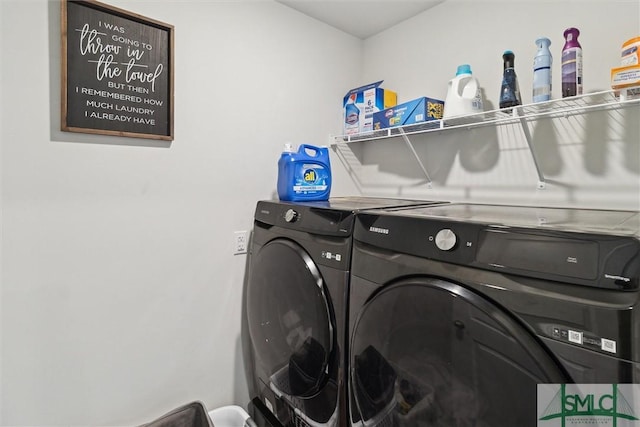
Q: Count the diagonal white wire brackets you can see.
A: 2